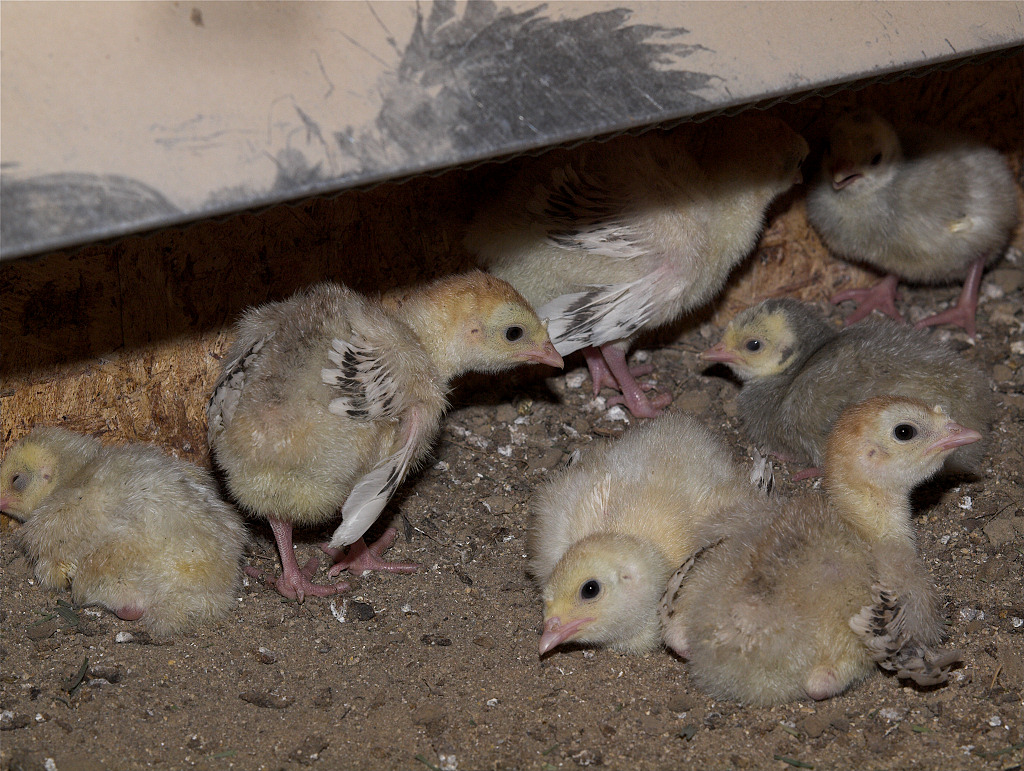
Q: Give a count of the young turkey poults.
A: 7